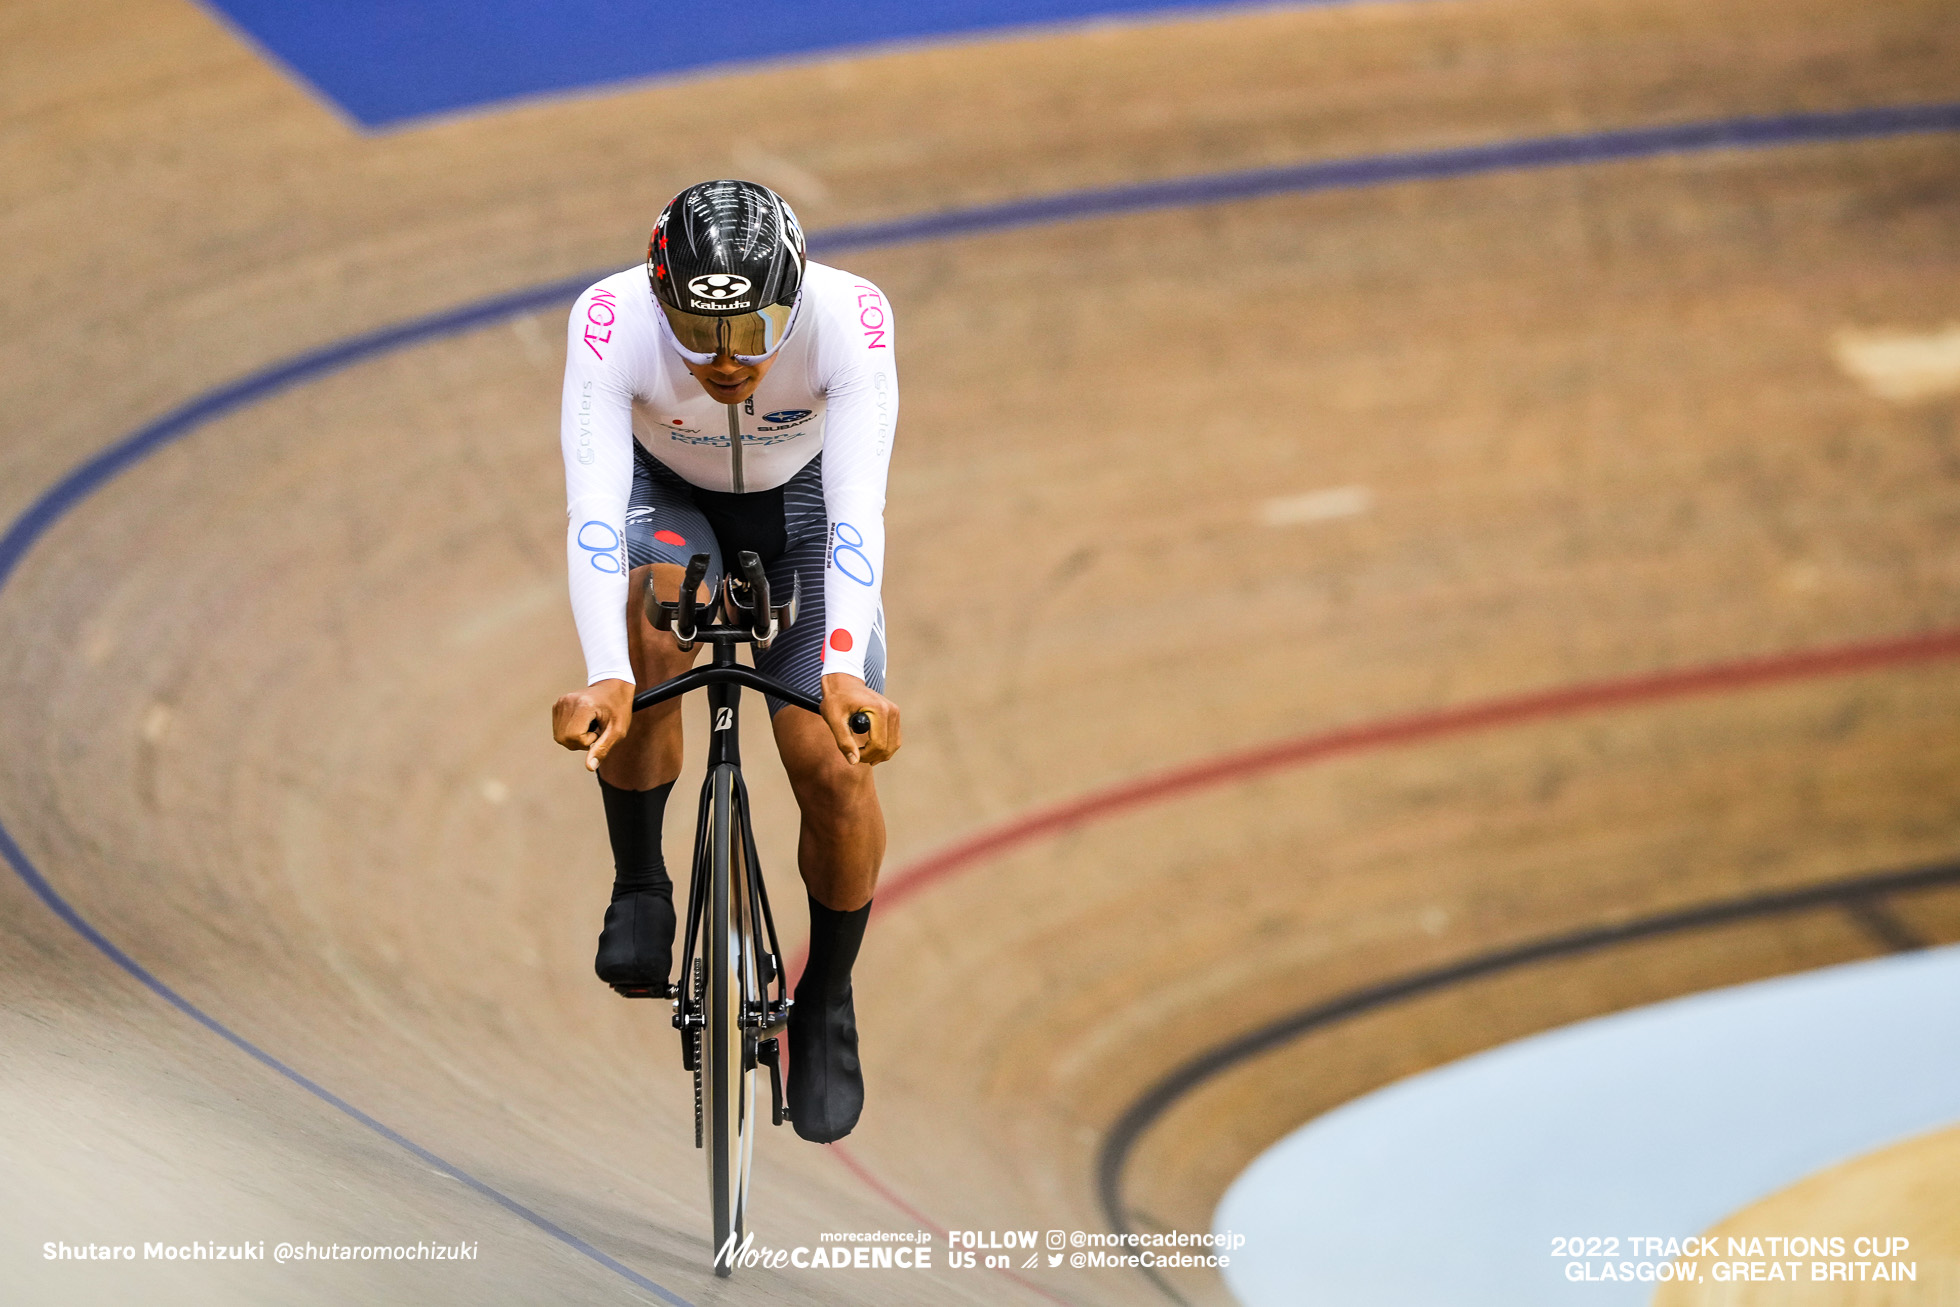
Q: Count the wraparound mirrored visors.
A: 1